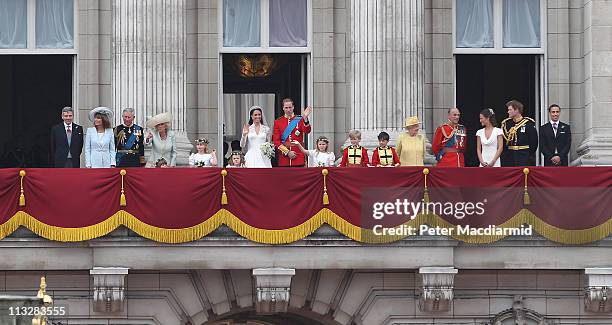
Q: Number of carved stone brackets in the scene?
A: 4